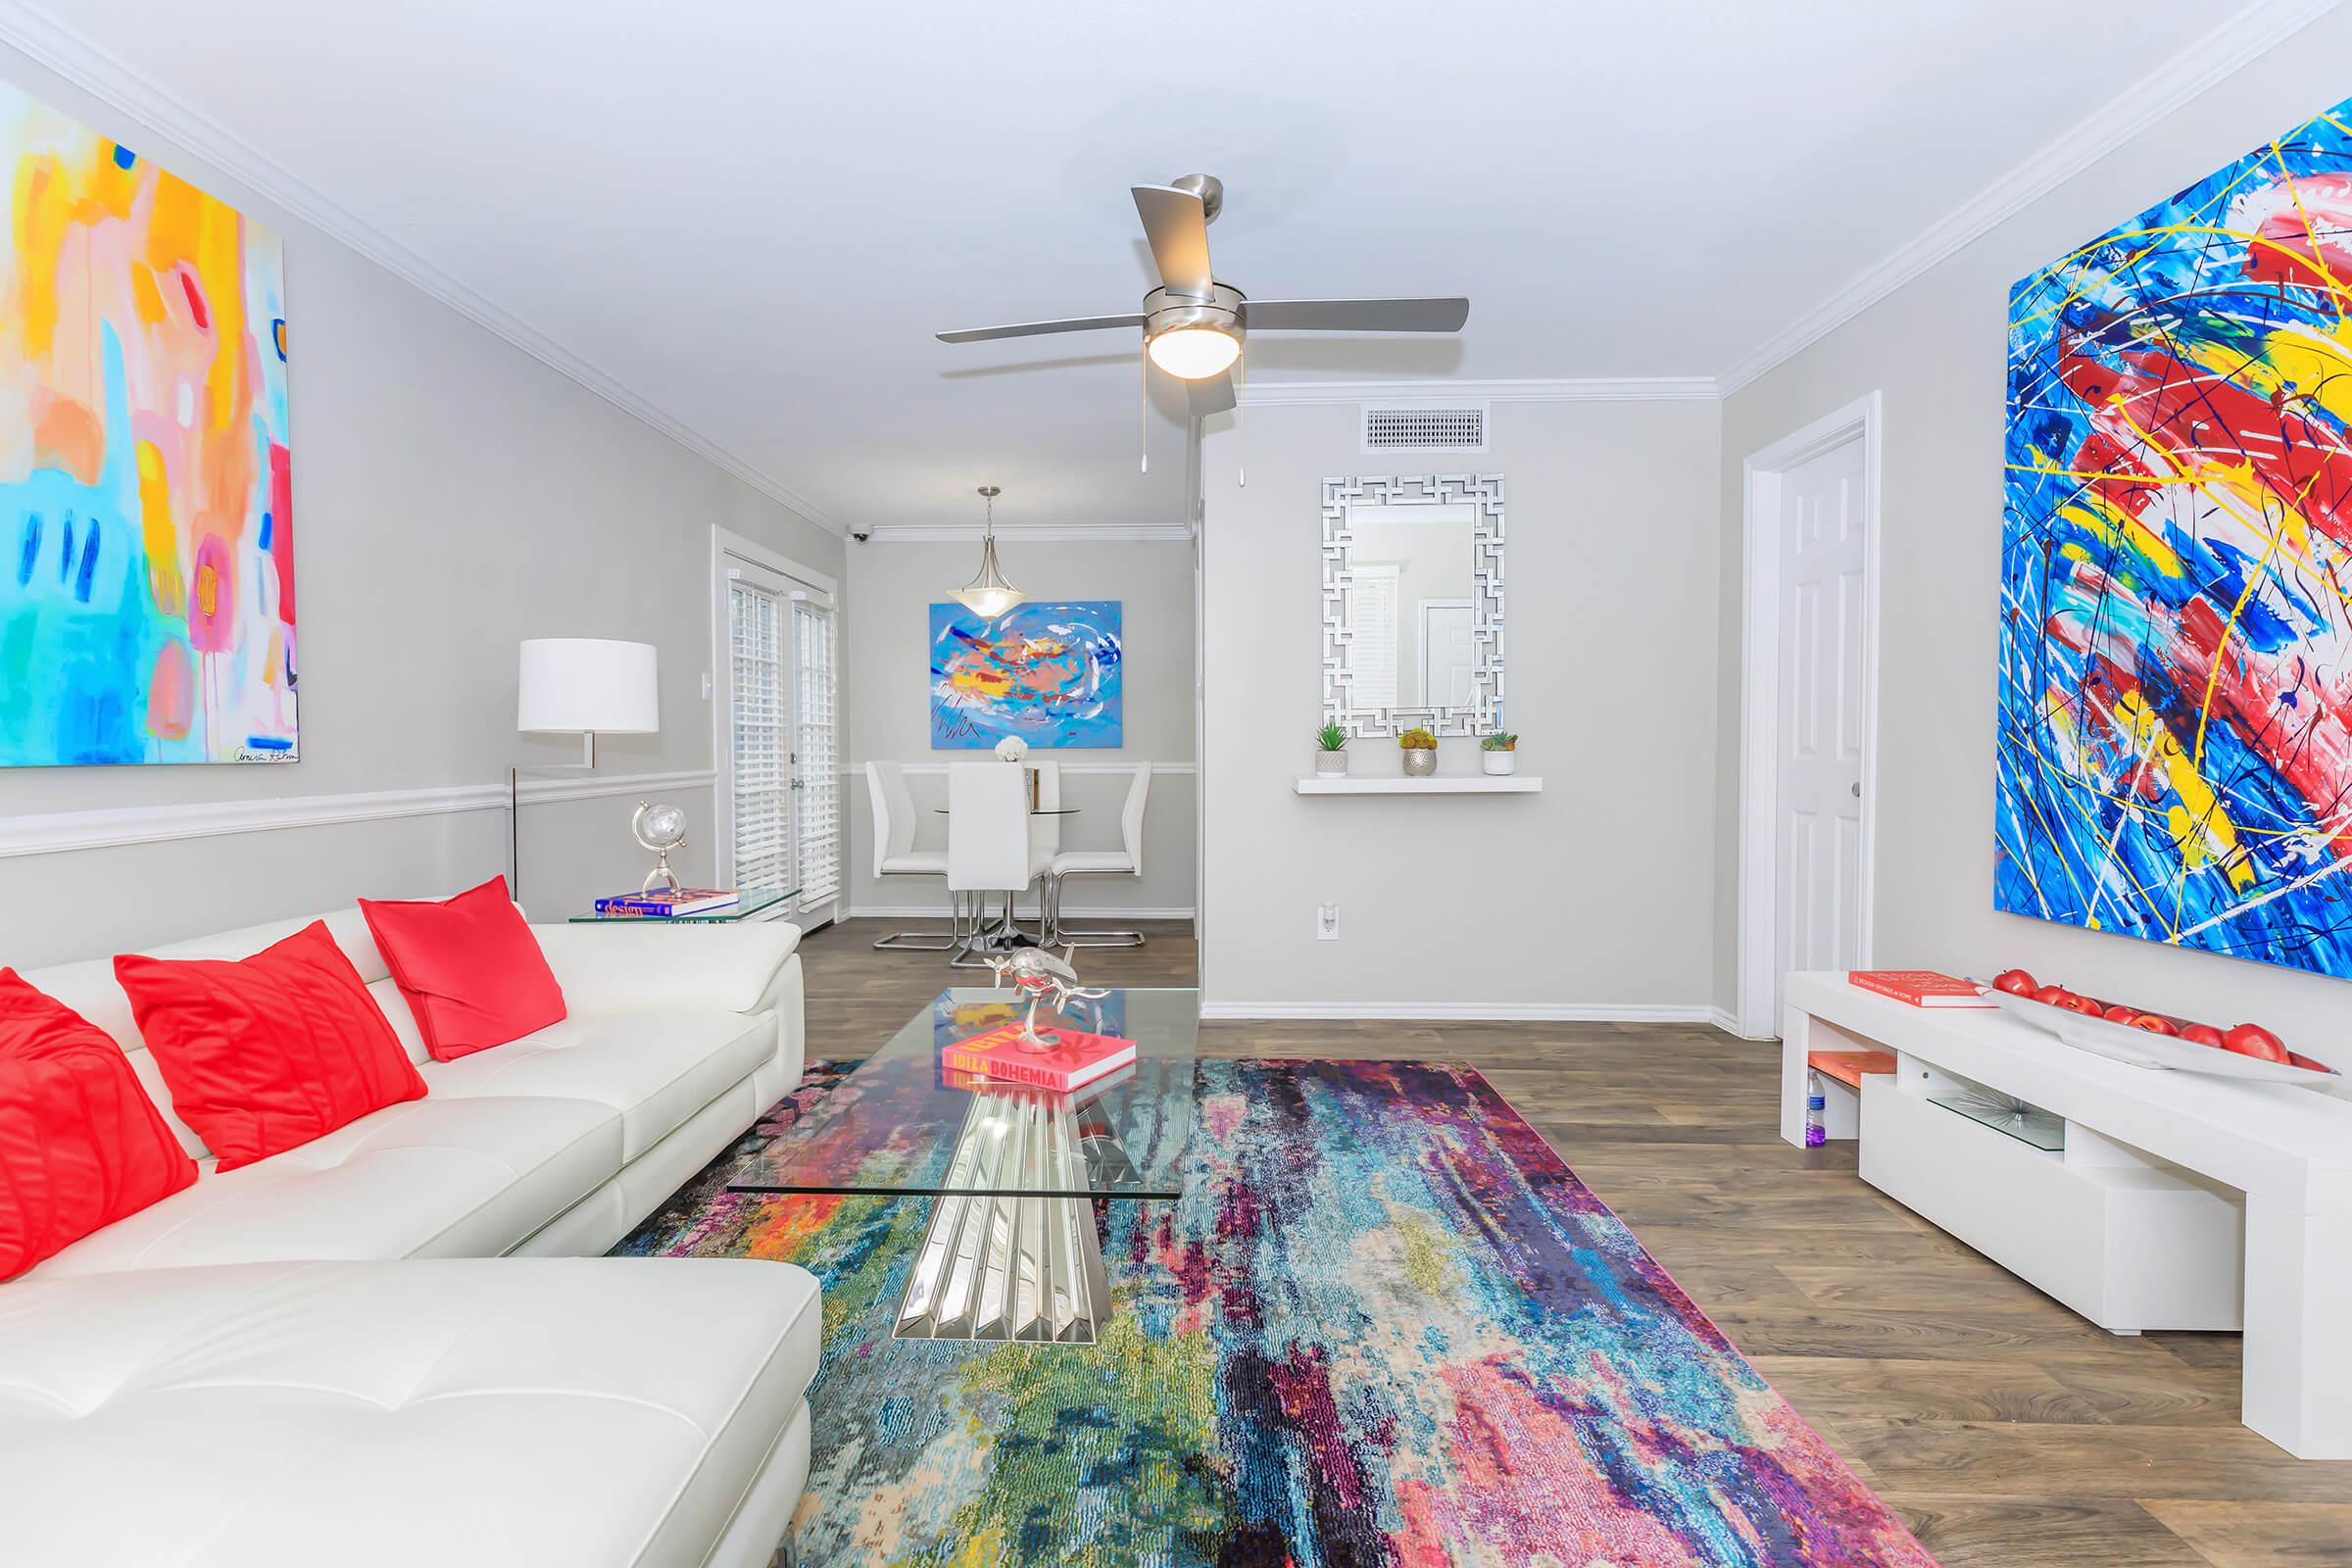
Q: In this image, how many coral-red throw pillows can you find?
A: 3